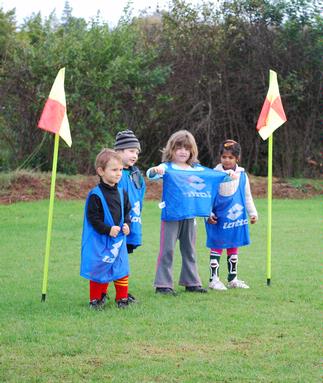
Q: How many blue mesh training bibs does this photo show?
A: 4